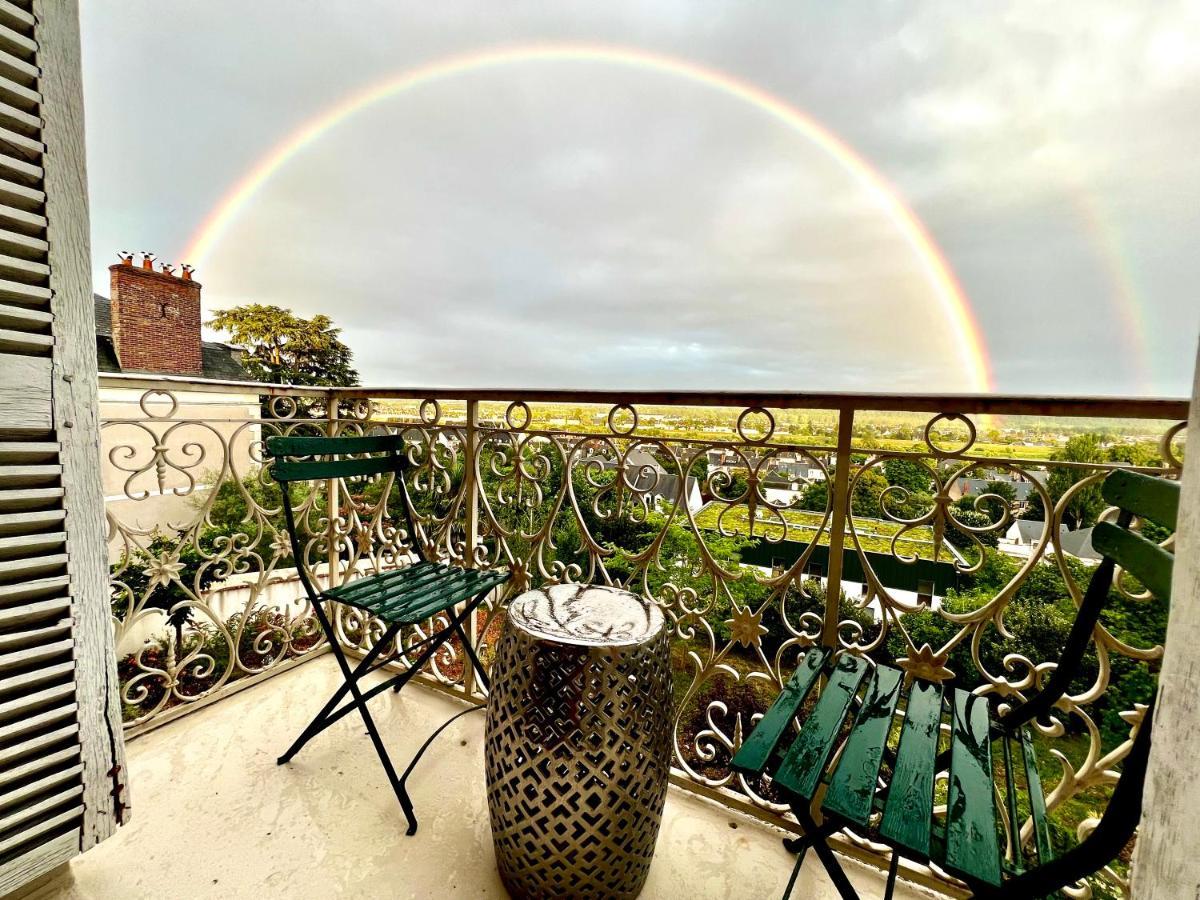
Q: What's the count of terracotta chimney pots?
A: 4